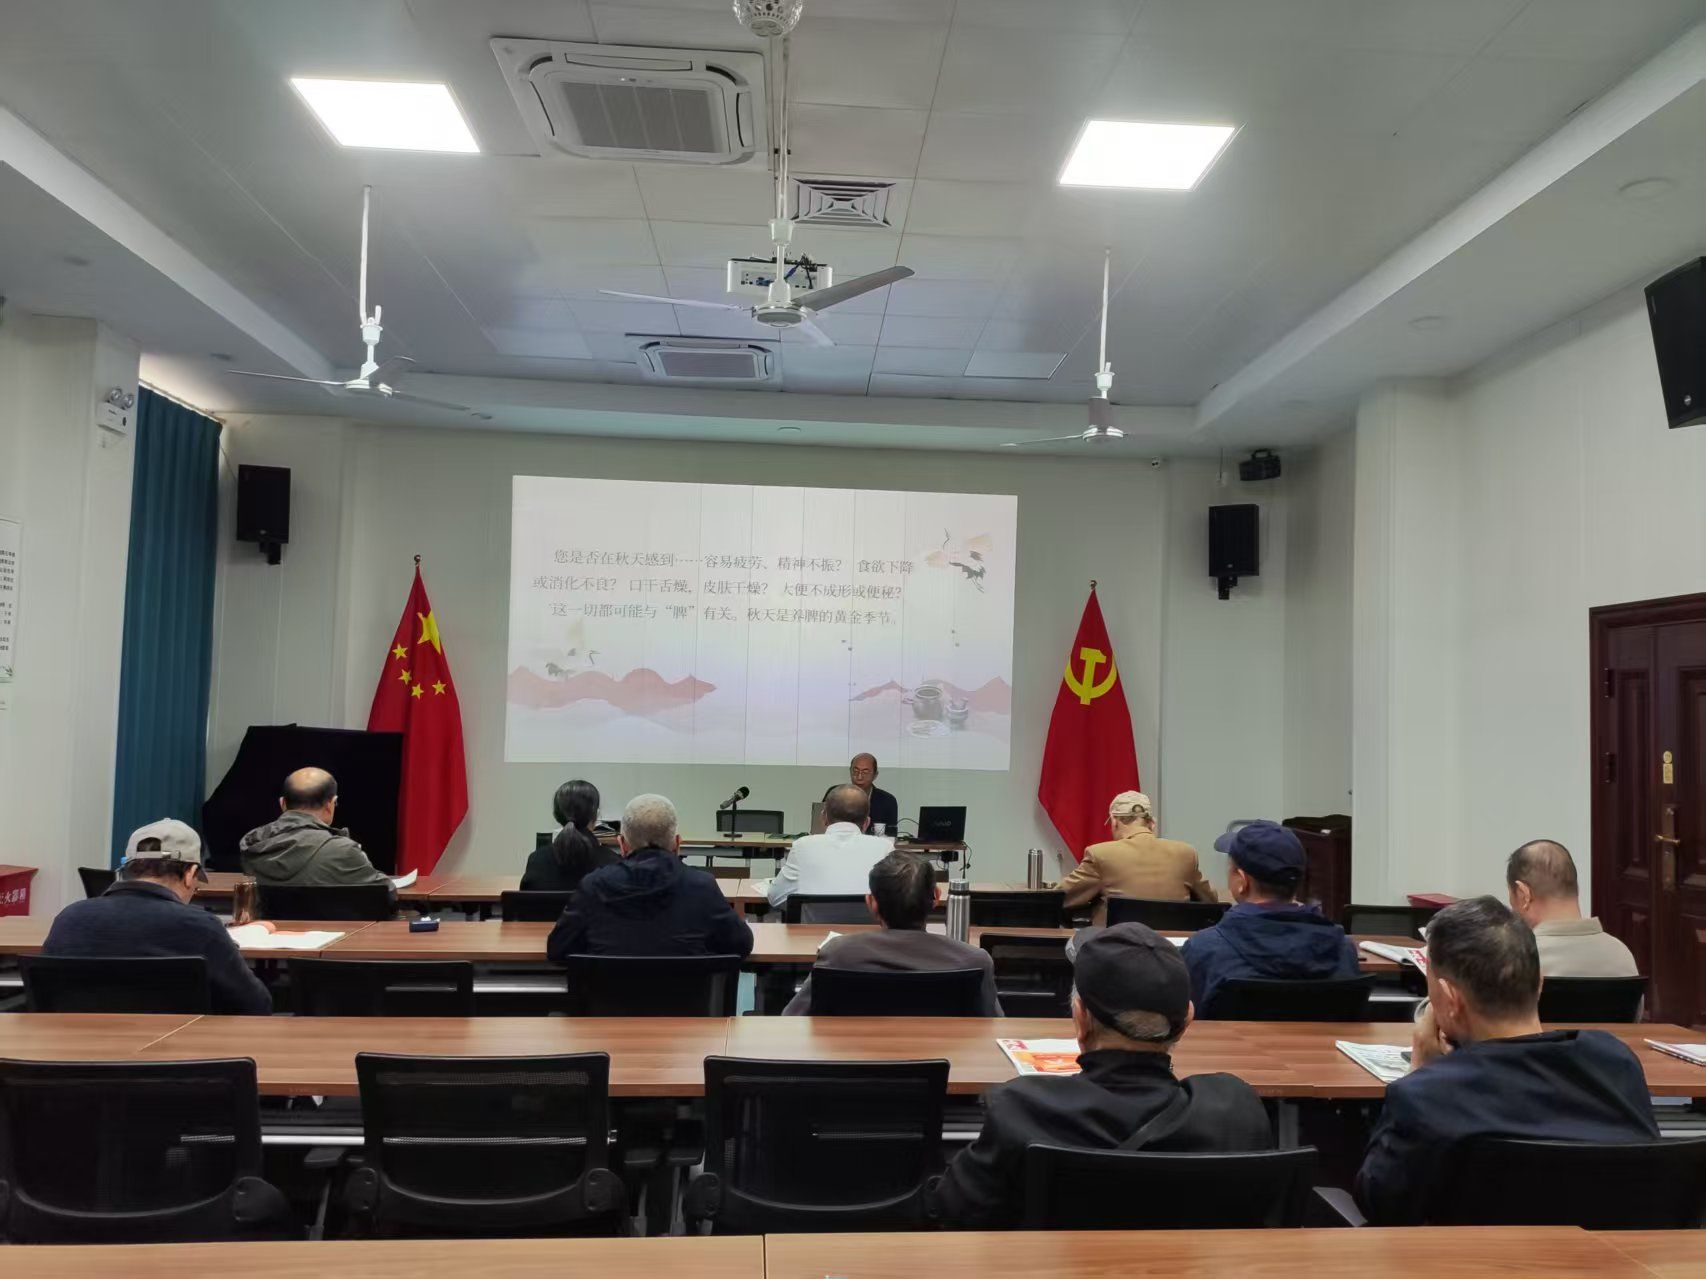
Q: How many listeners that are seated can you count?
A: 11